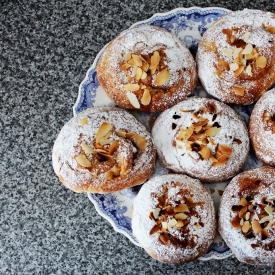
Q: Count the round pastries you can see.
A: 7